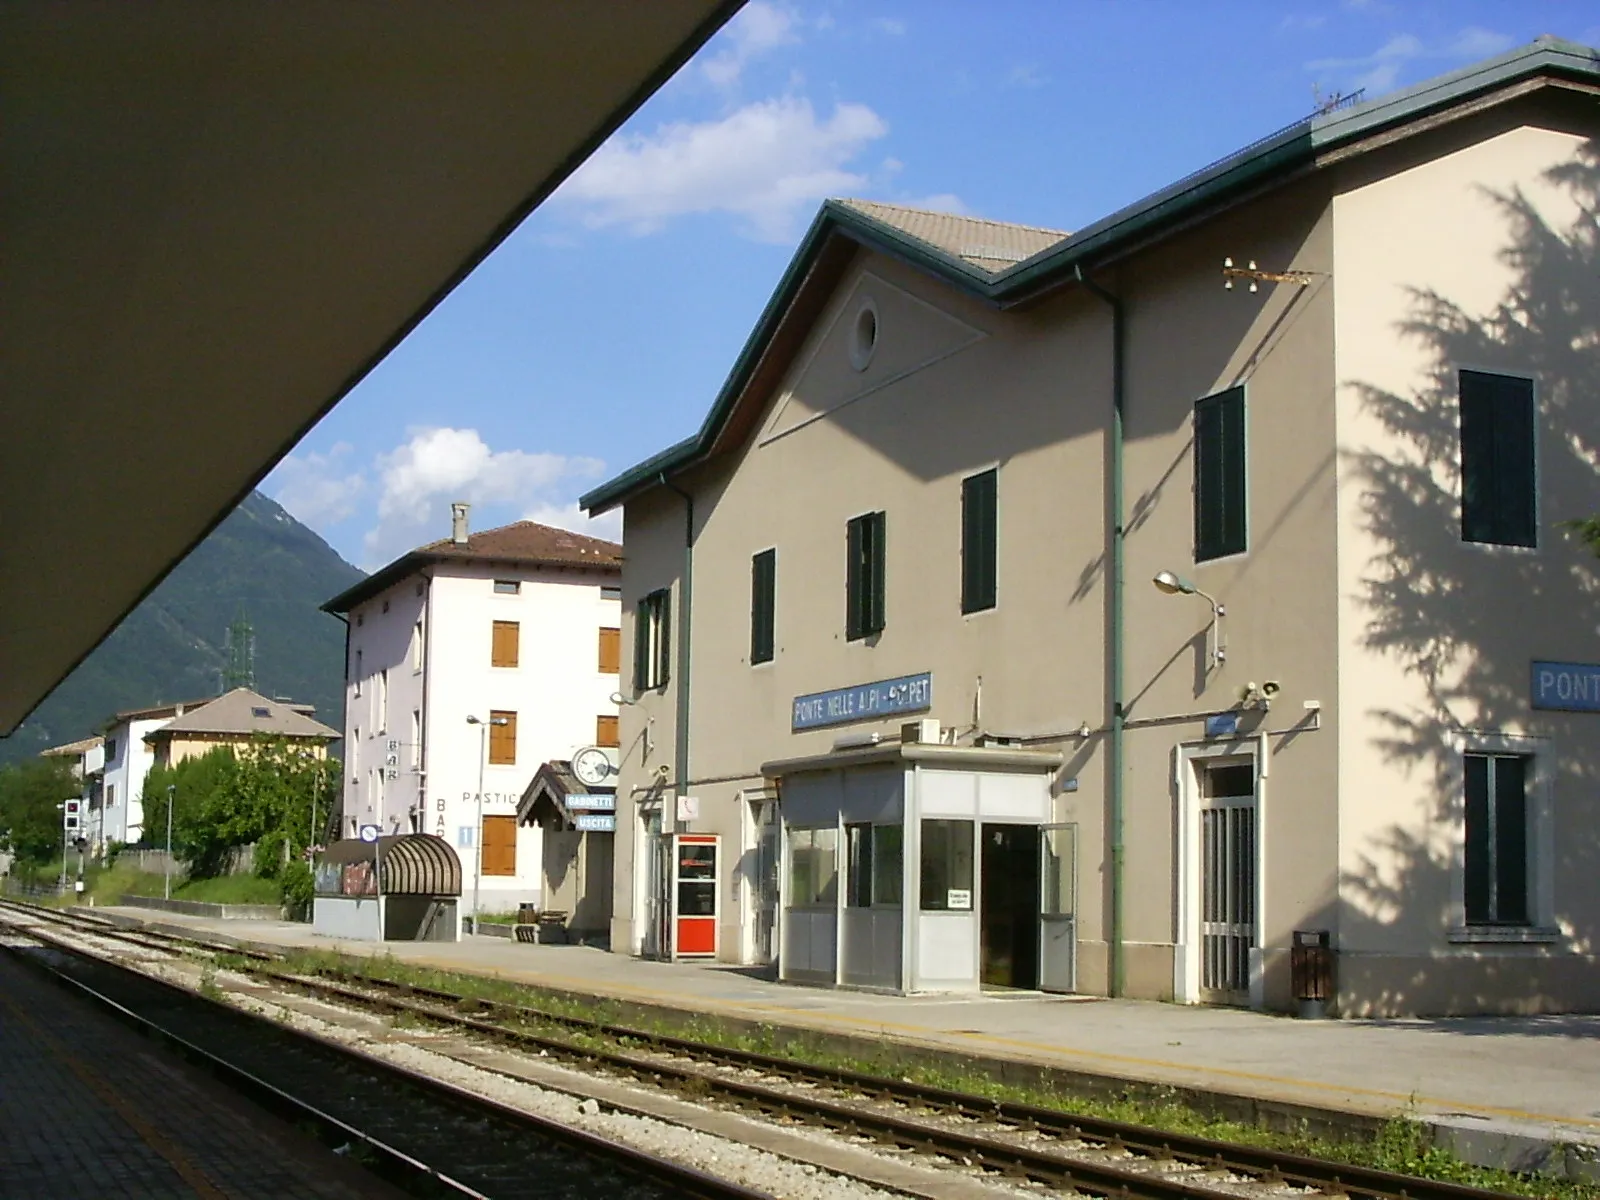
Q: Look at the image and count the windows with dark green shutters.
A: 6